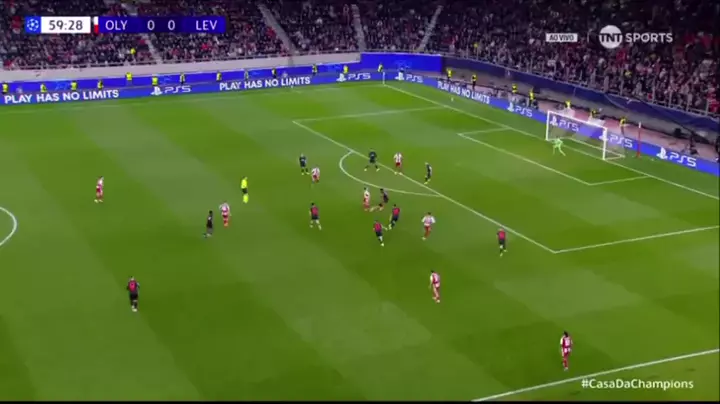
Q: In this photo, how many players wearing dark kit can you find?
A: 10